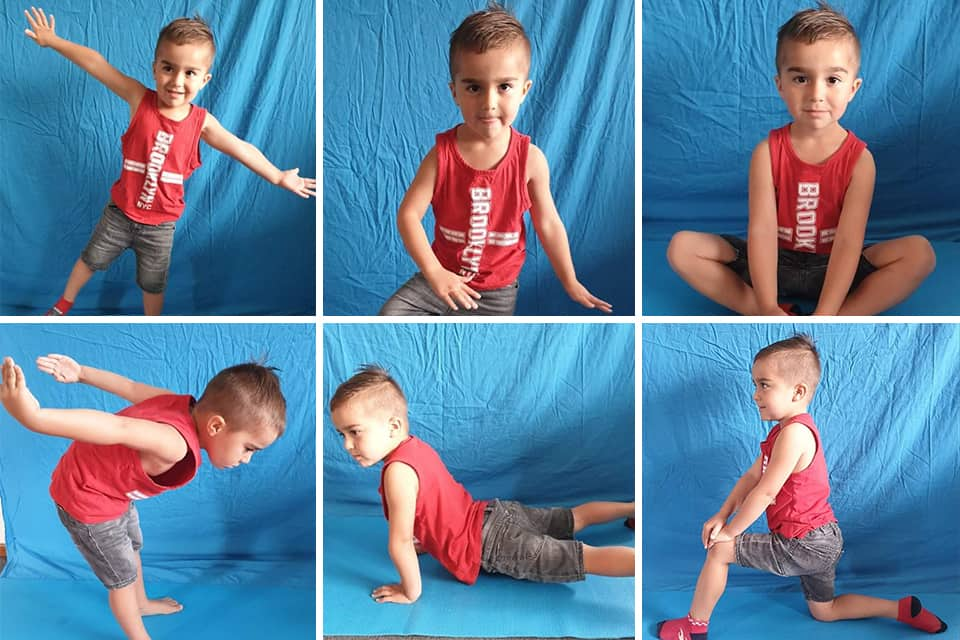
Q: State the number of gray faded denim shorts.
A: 6